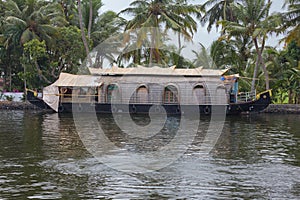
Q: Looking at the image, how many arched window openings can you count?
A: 5